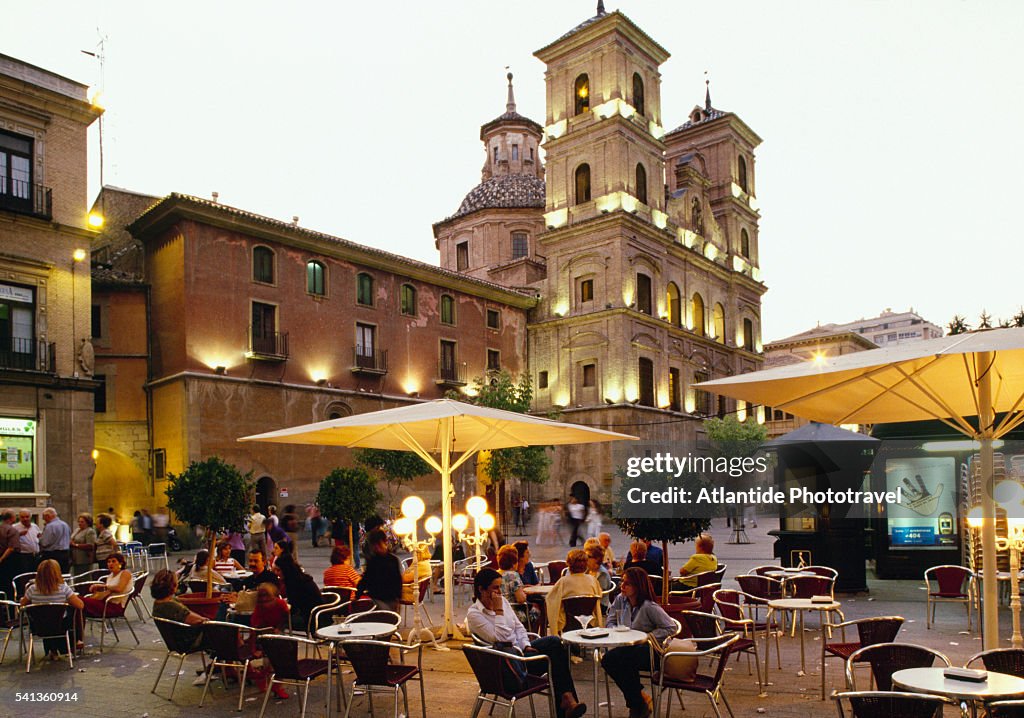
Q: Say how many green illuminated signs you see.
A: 1